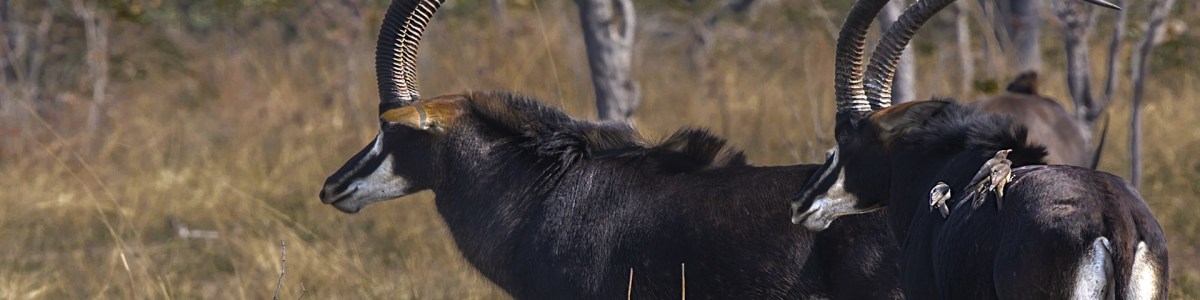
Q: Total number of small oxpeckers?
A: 3